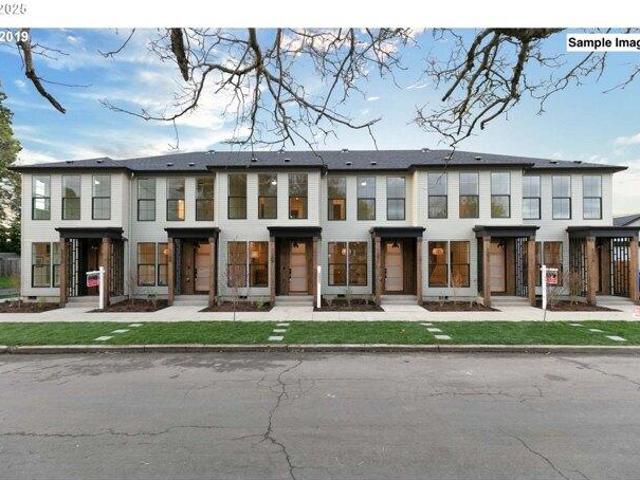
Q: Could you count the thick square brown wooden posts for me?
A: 12